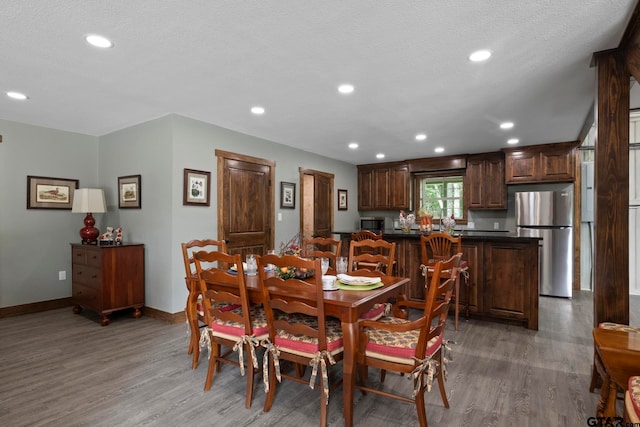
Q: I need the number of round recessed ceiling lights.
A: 11